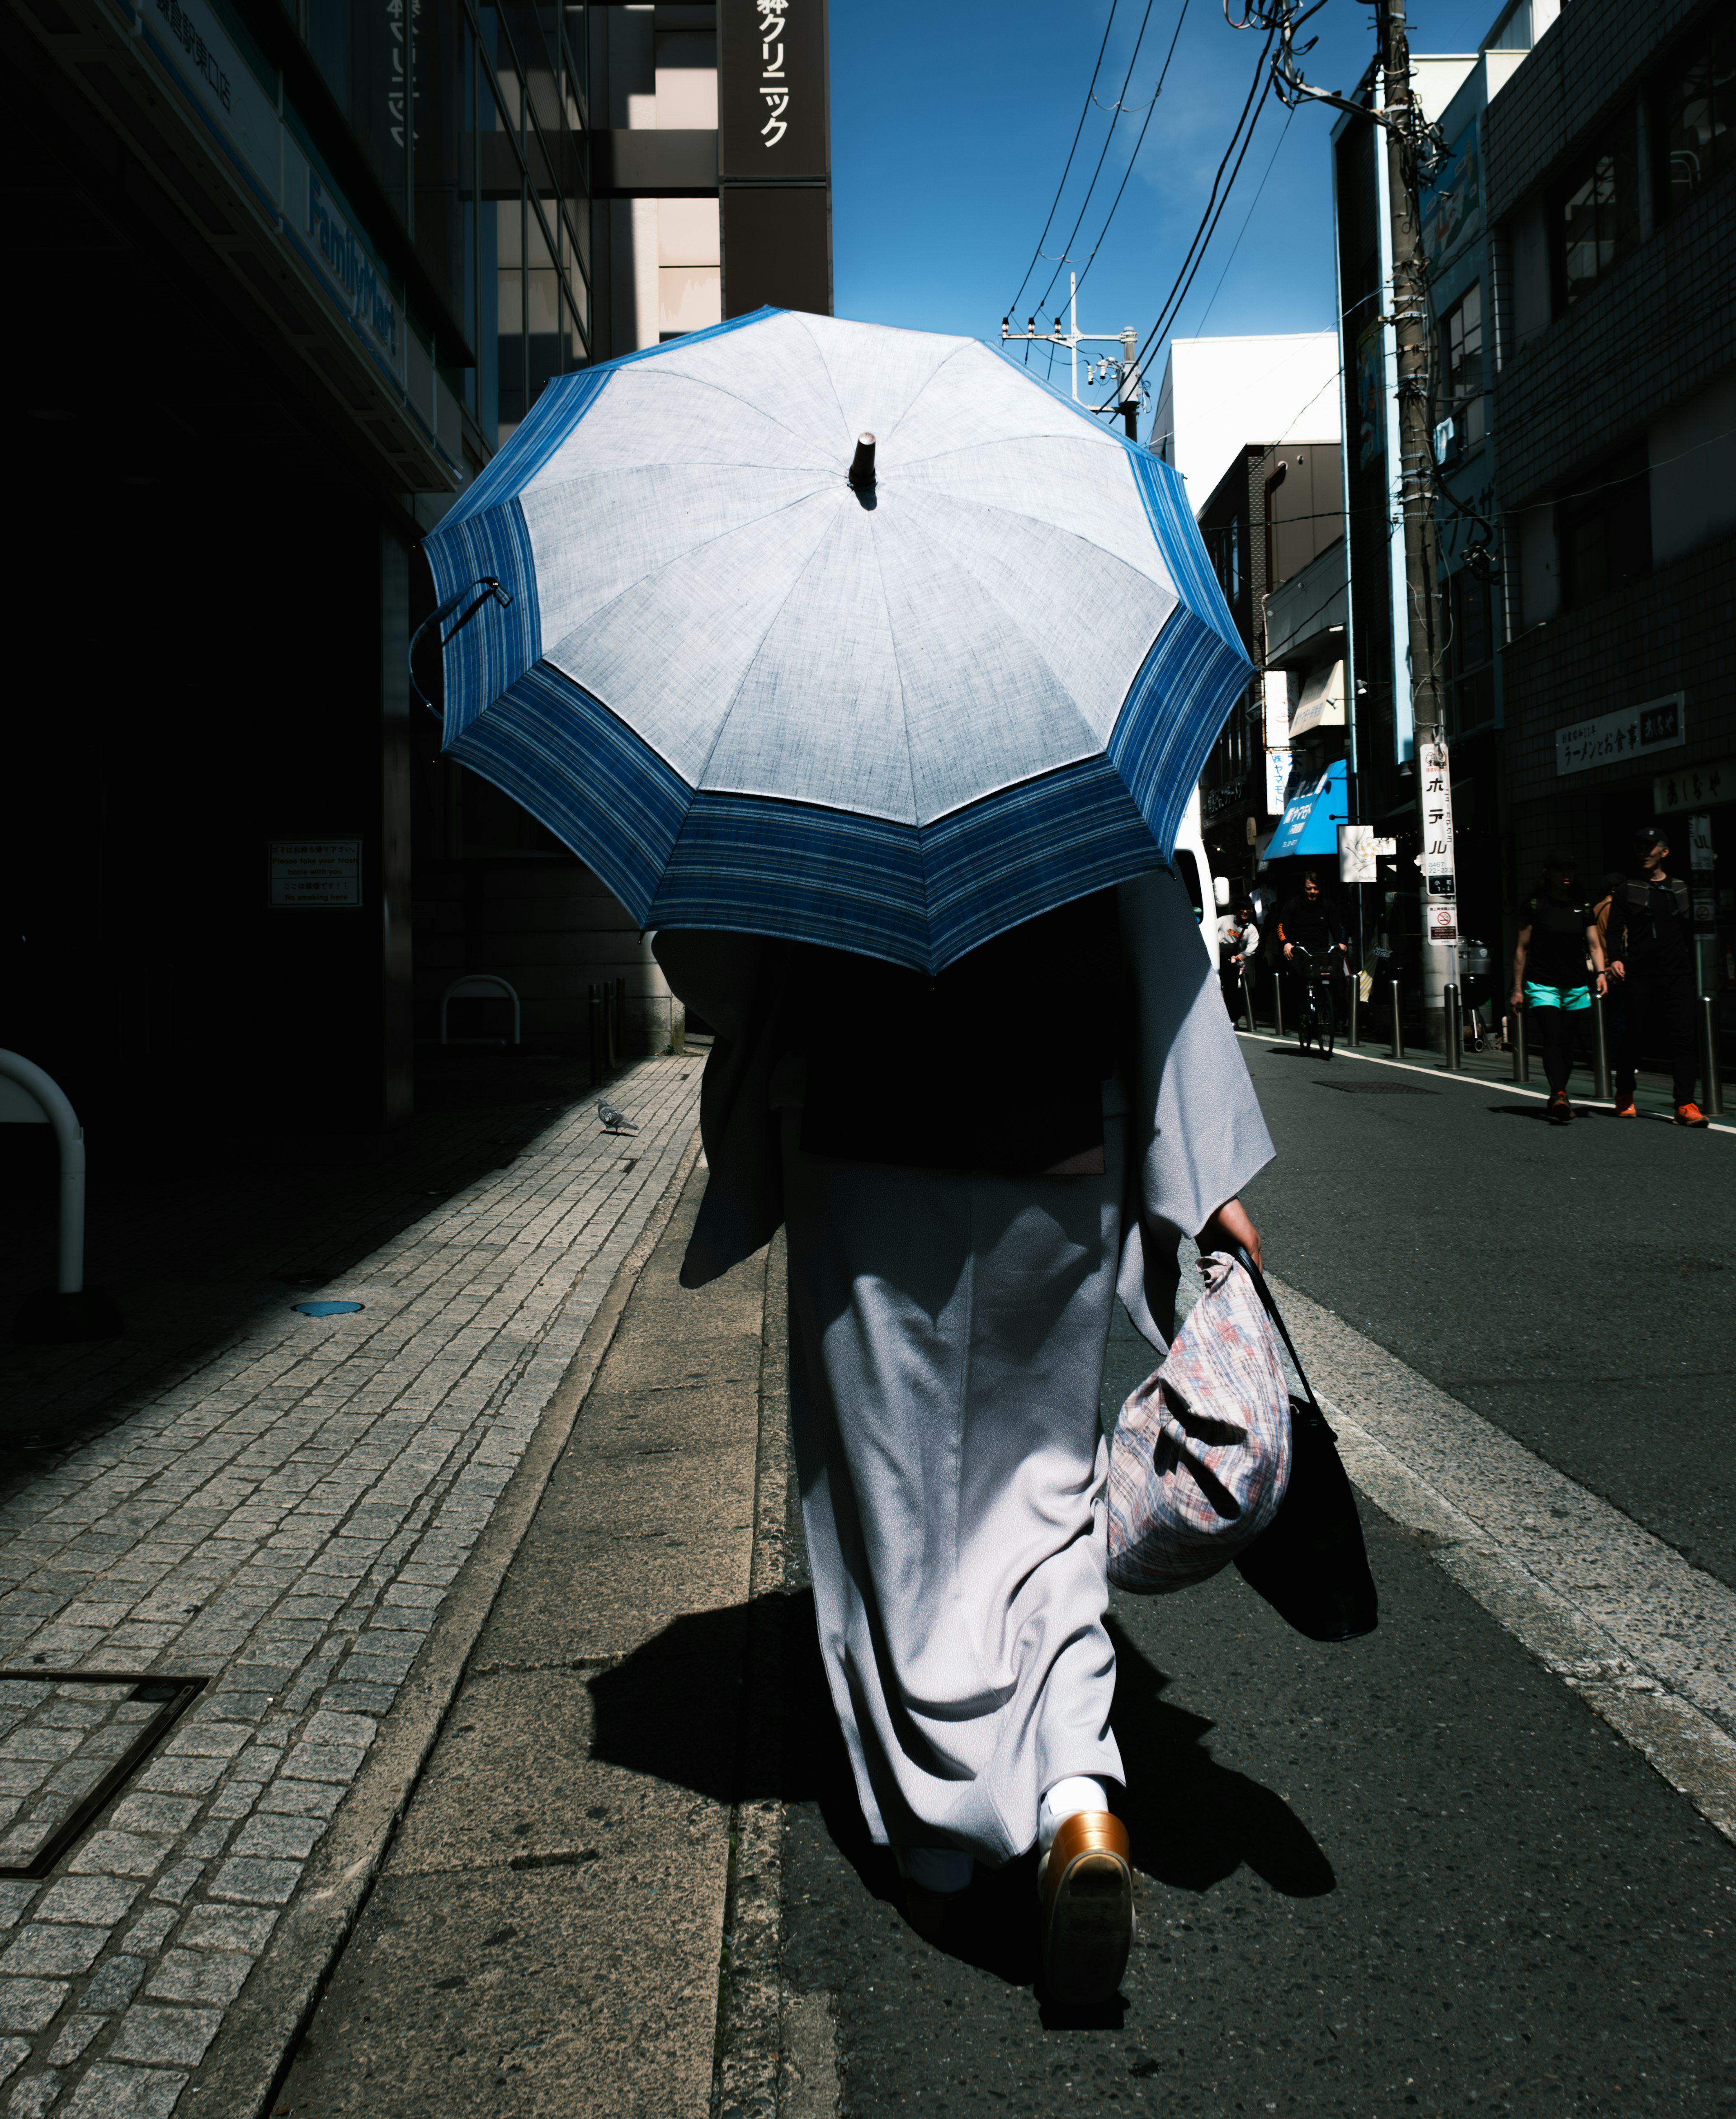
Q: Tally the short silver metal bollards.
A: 8